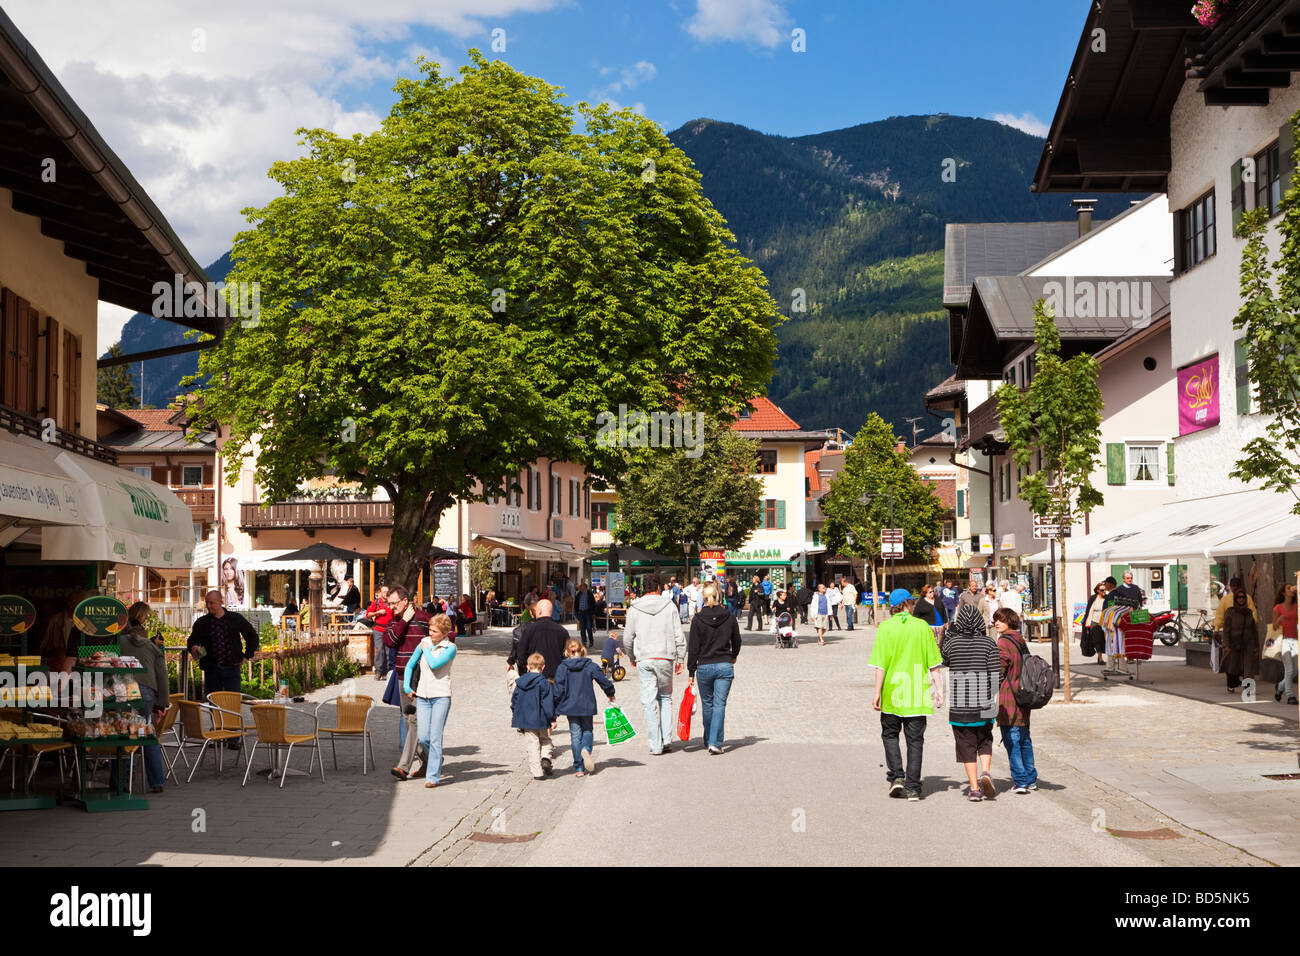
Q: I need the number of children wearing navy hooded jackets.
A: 2